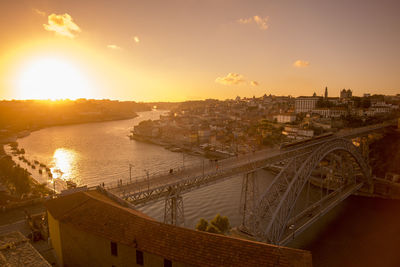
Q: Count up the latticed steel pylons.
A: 2